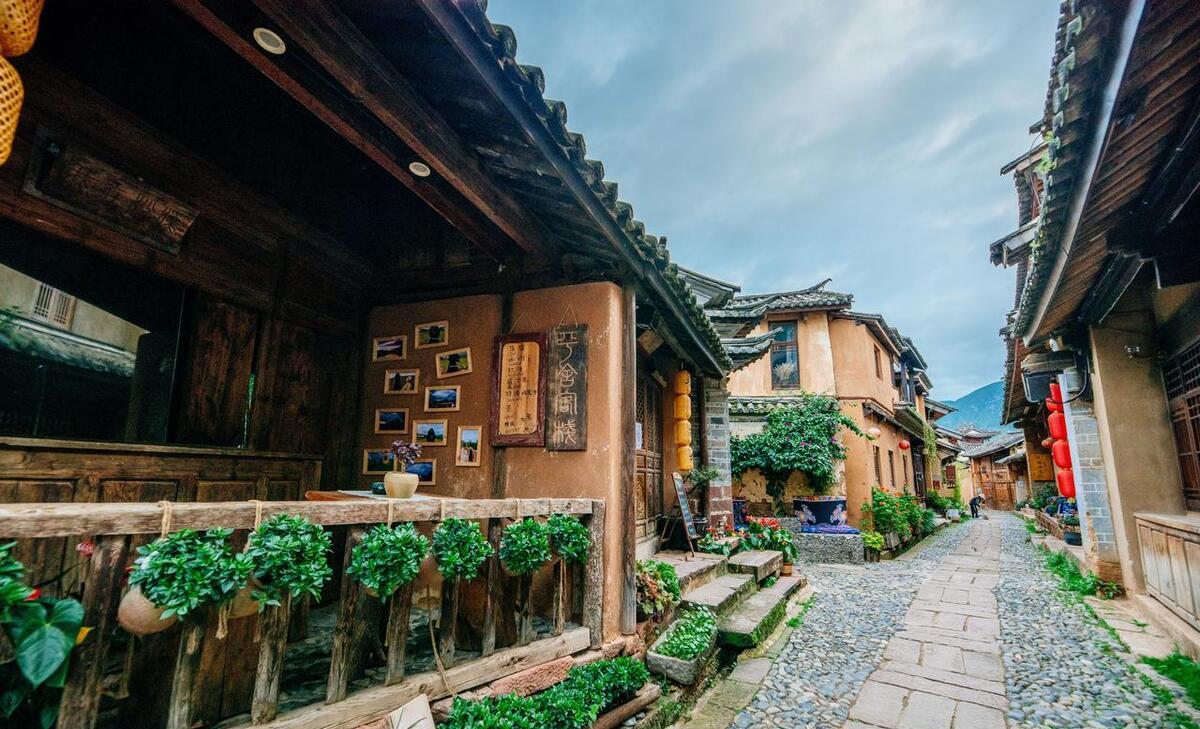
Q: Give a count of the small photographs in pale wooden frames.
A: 10